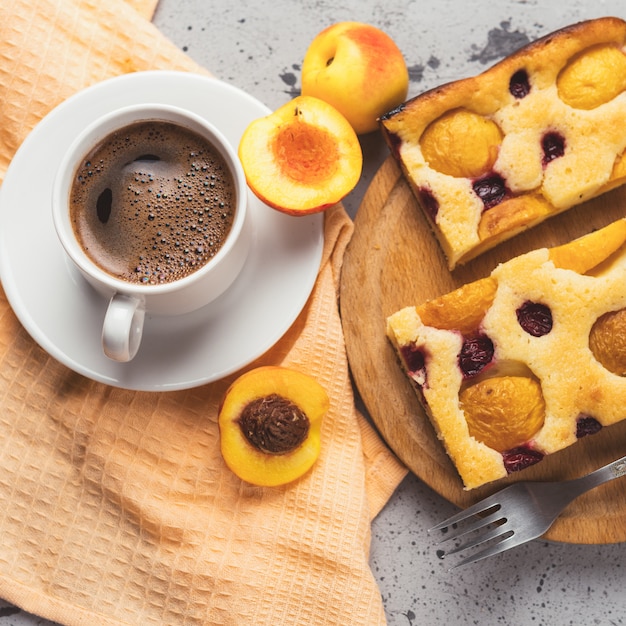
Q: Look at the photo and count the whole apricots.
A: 1